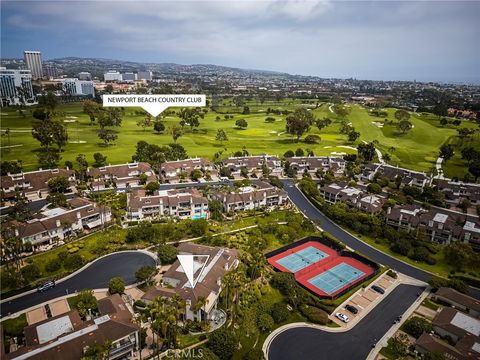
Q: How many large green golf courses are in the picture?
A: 1